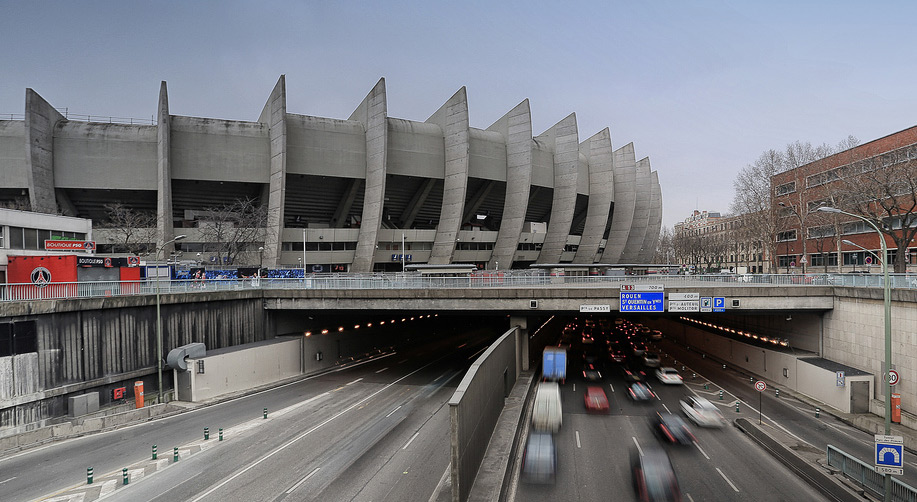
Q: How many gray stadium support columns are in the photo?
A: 11